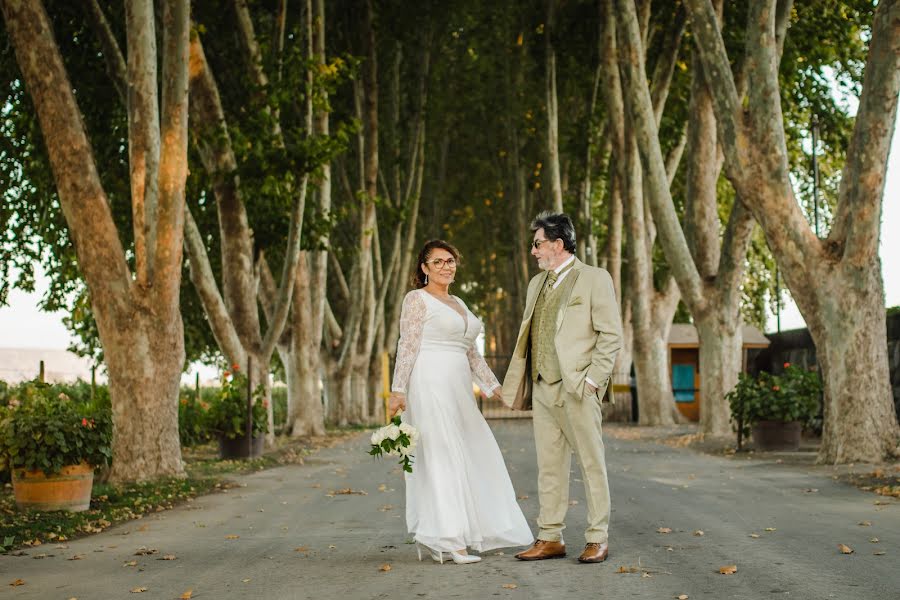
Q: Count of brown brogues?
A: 2